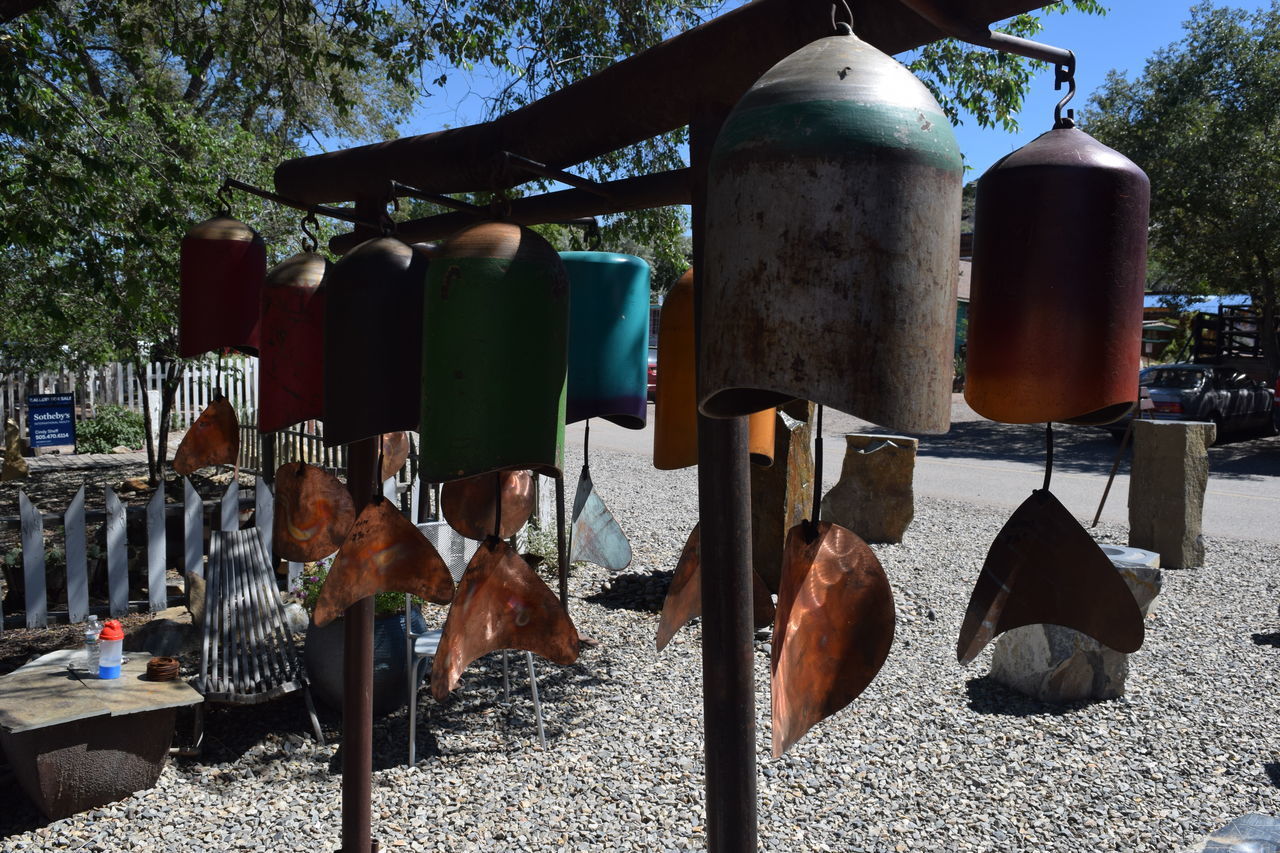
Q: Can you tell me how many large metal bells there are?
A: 8